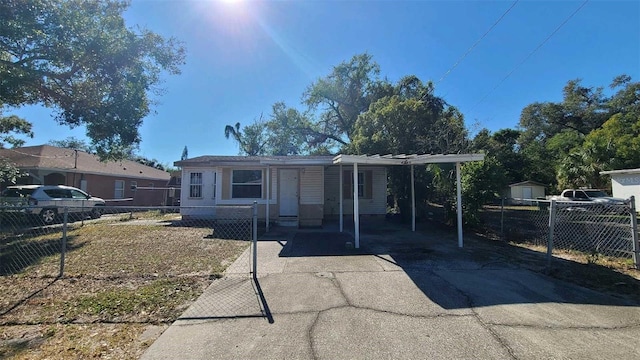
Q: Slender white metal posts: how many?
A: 5